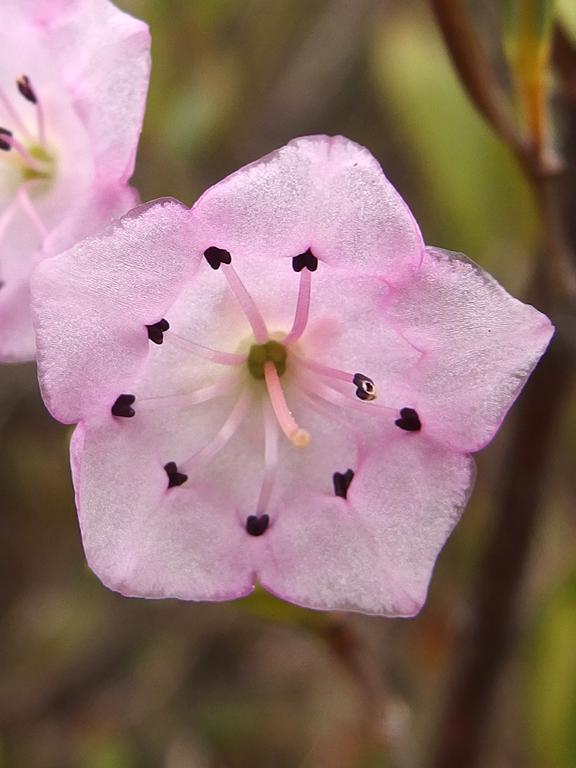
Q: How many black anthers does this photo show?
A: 11